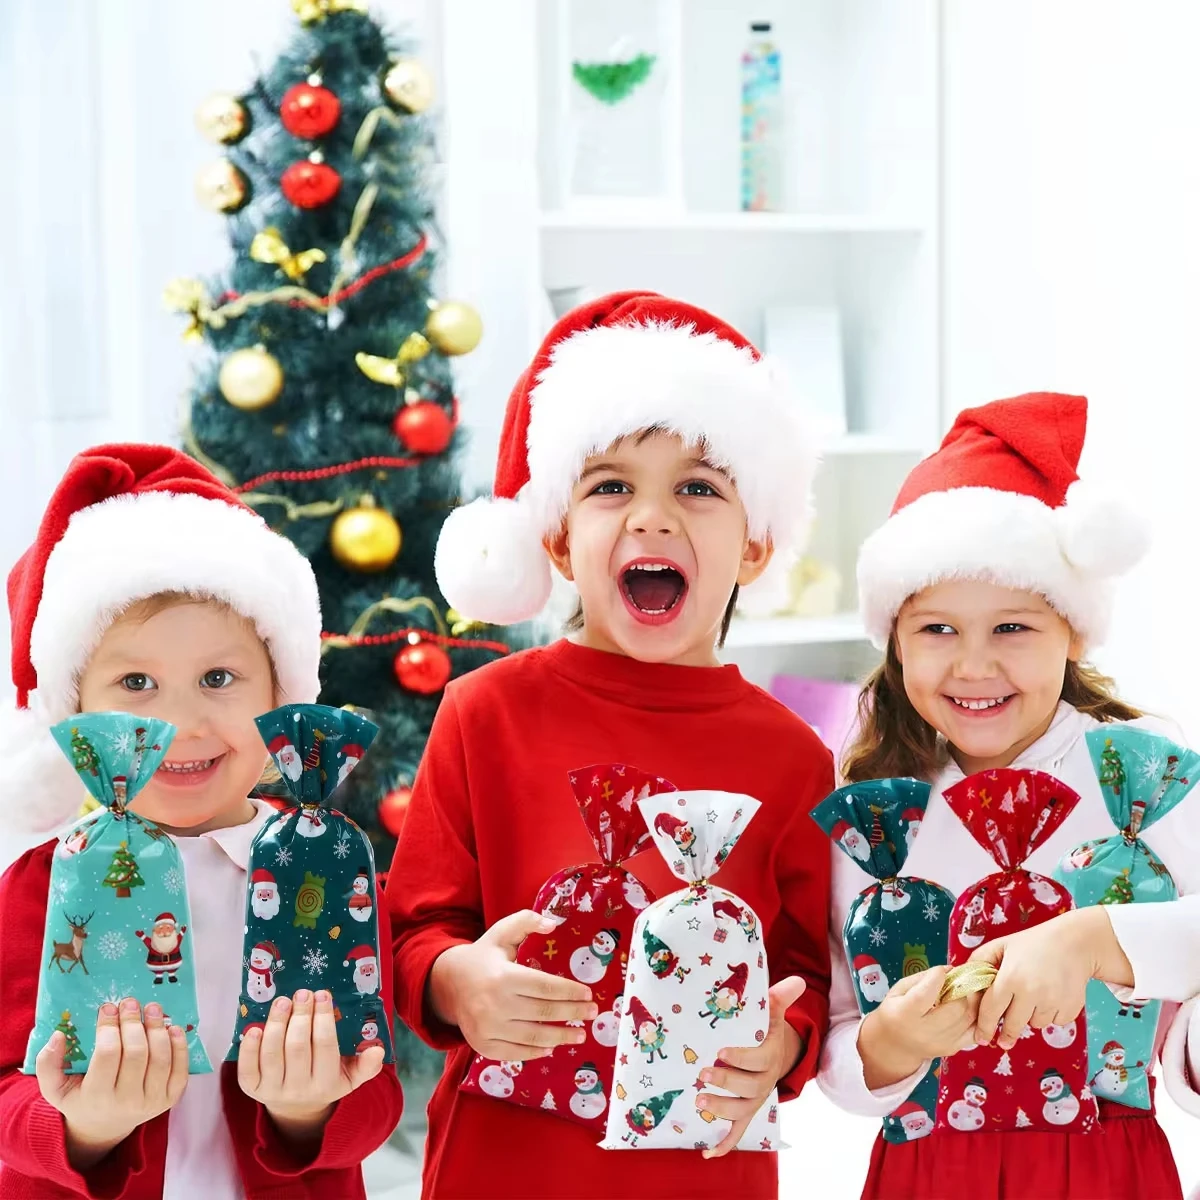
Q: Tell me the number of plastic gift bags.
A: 7